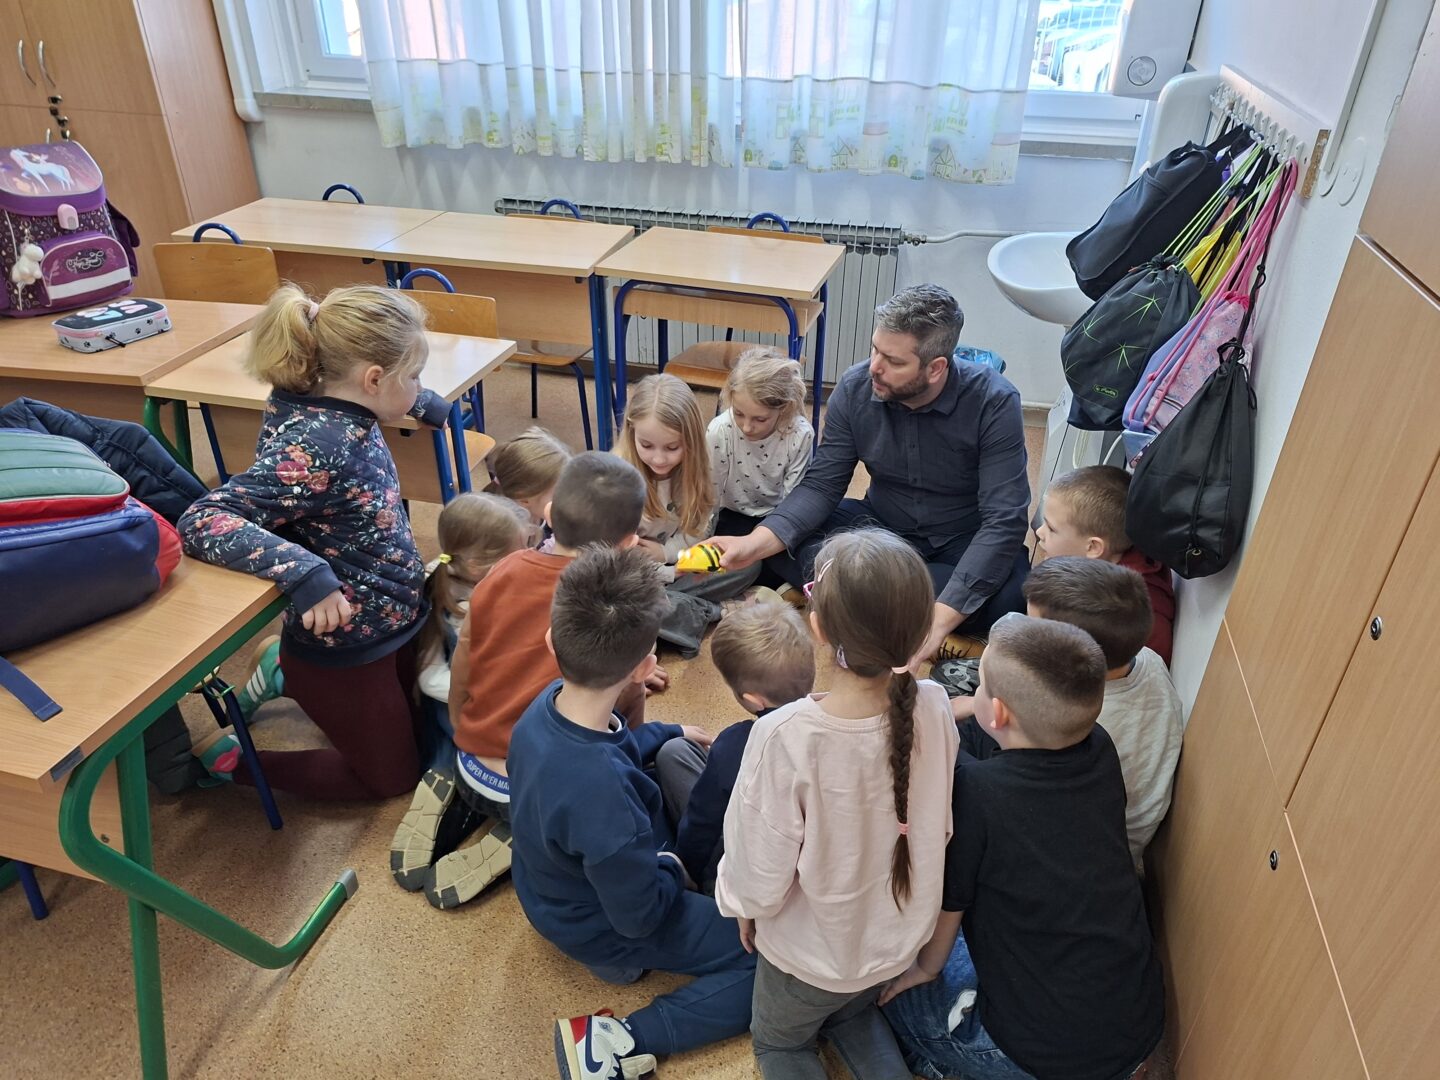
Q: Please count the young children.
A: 12